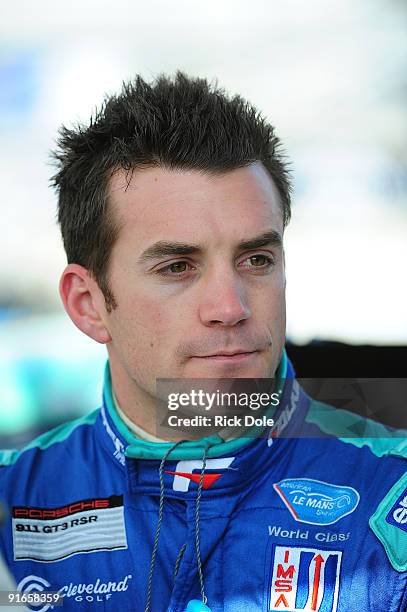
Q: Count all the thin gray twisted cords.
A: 2